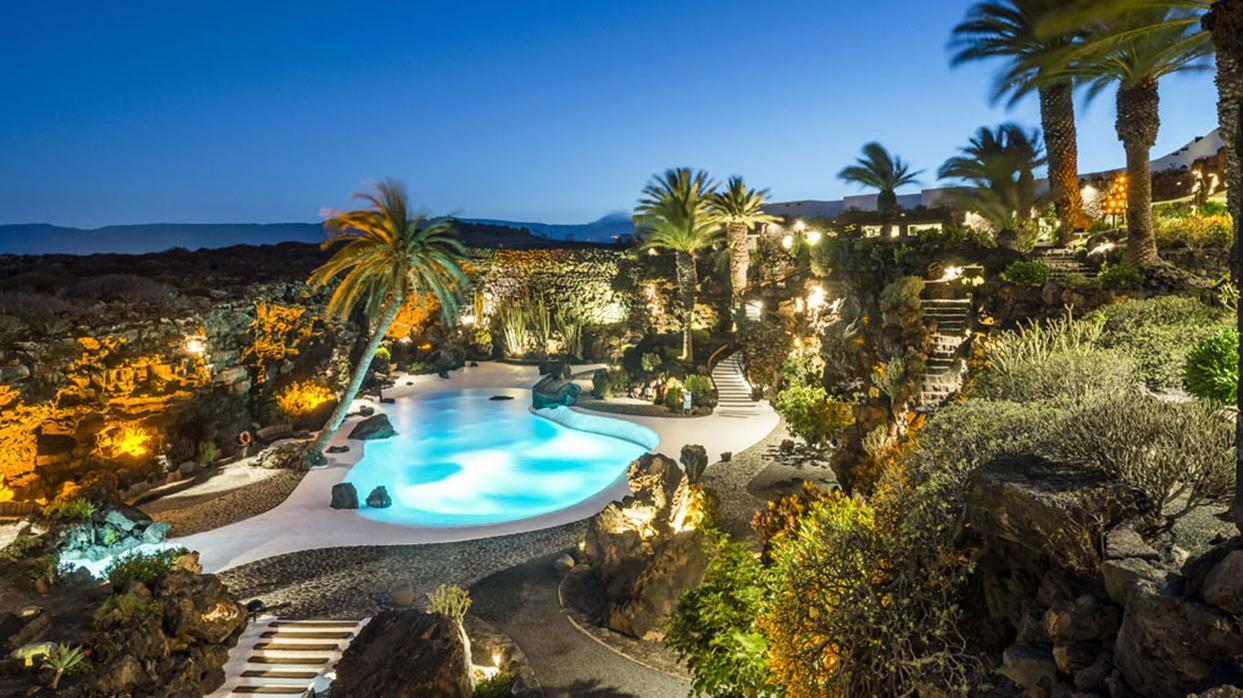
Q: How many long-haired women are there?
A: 0